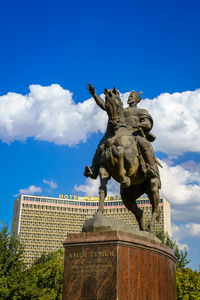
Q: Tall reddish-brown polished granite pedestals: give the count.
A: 1